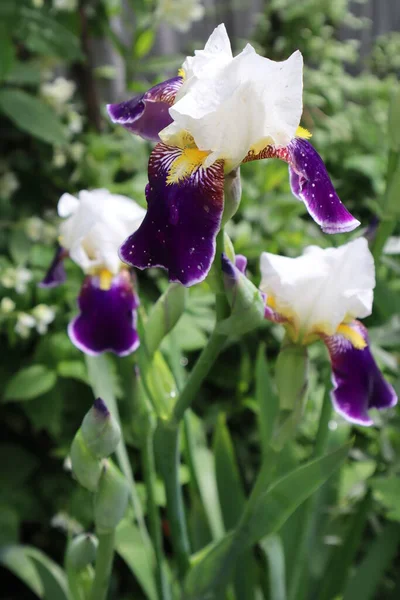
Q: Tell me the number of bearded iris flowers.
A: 3